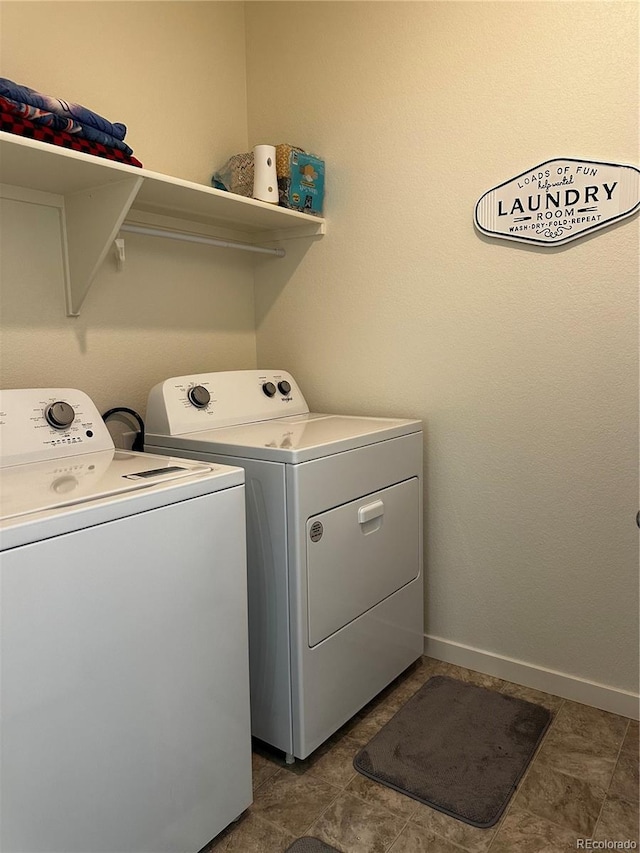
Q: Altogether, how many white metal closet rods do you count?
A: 1